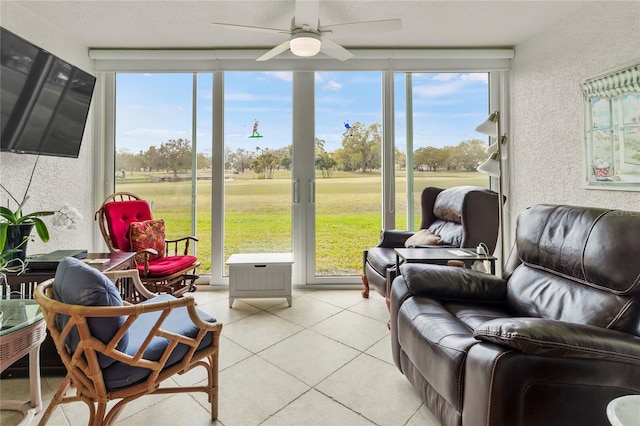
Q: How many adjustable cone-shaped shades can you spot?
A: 3